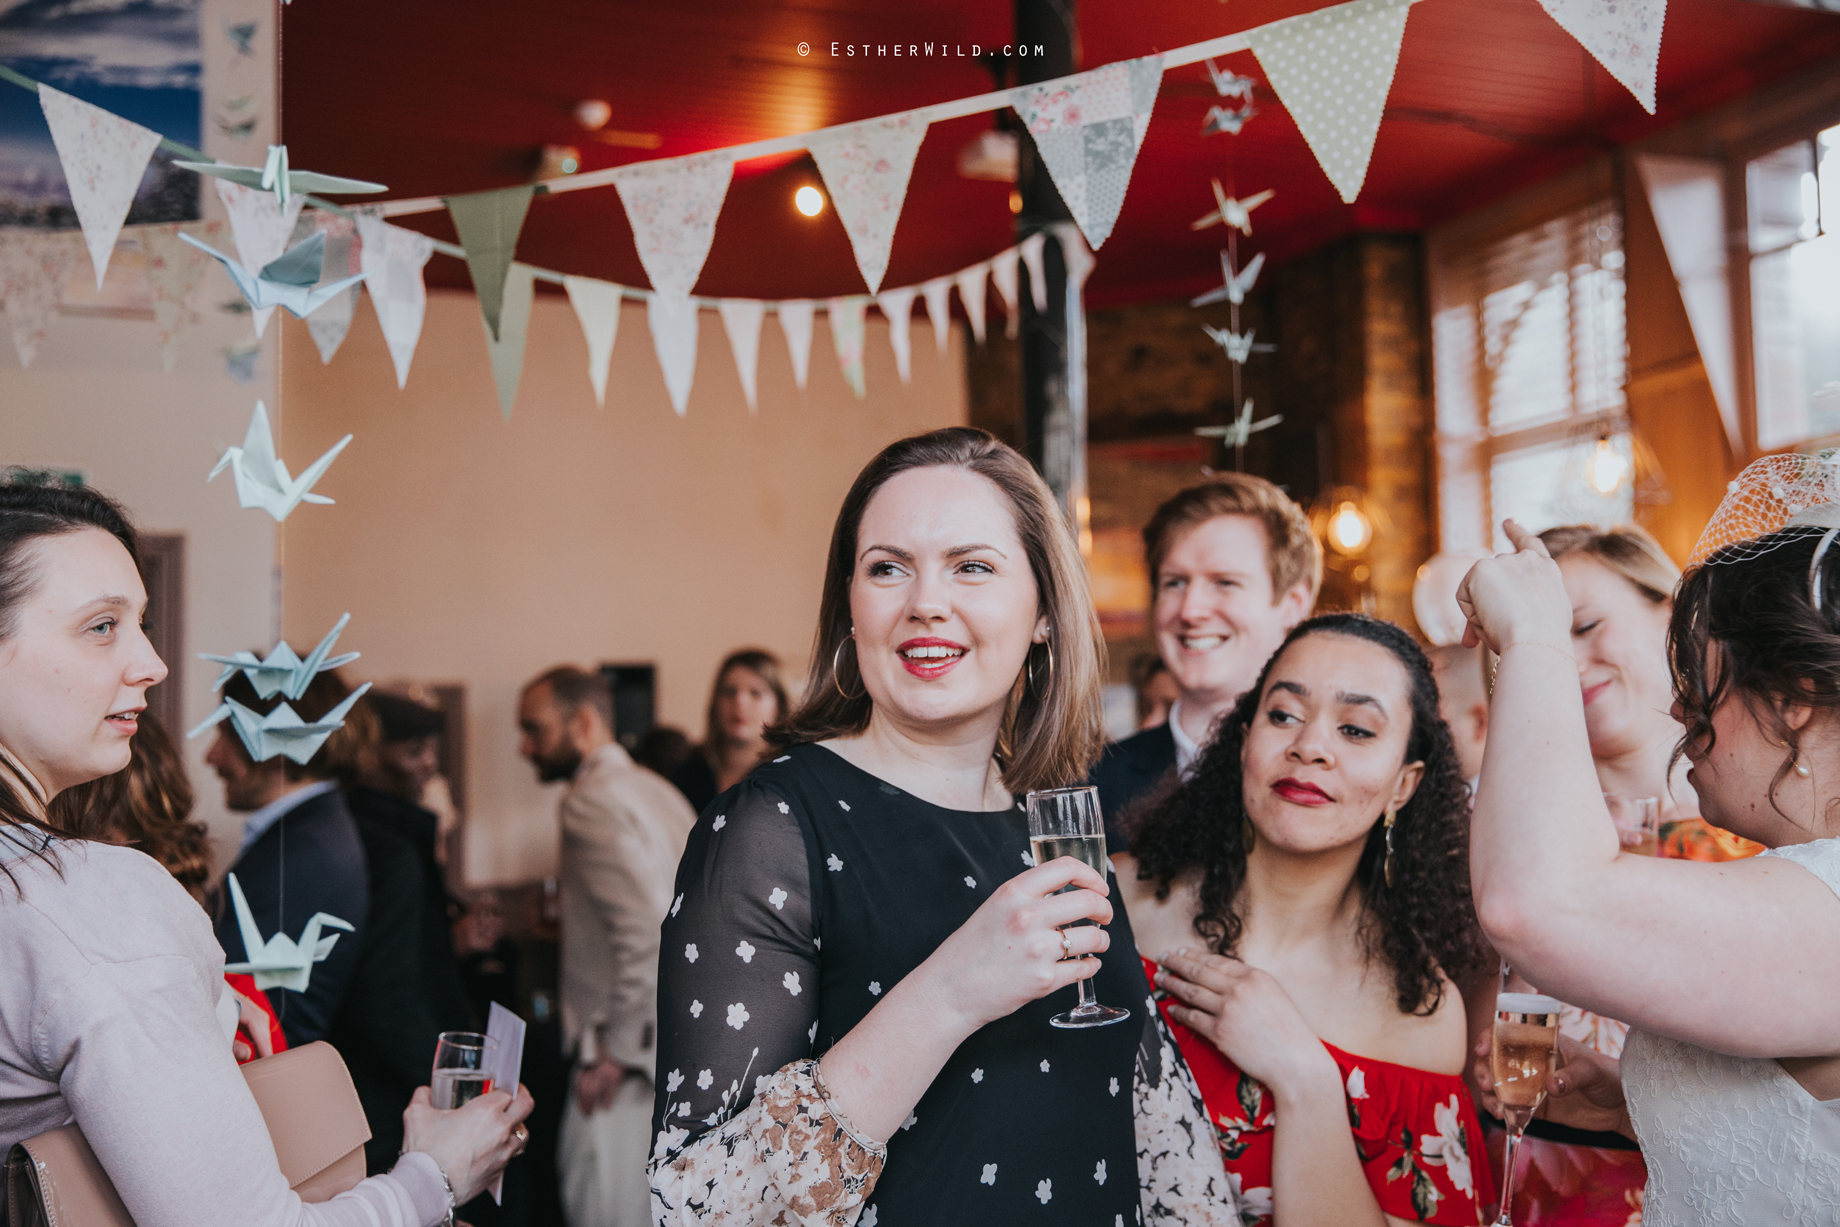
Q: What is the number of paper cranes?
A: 12